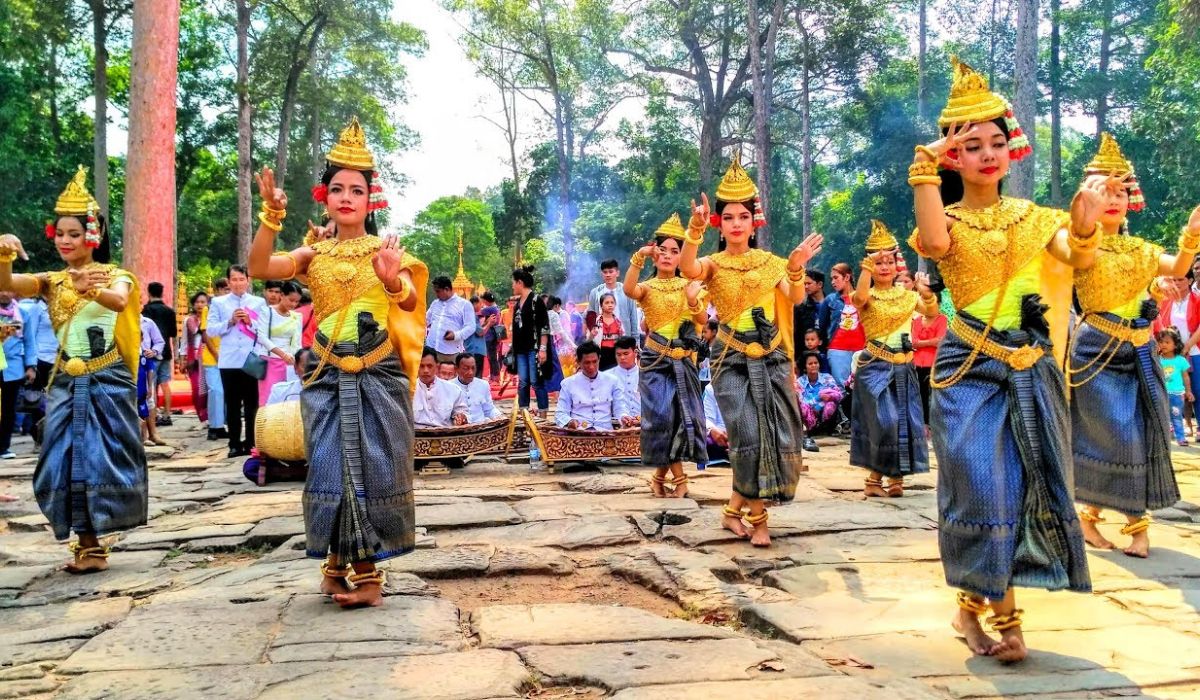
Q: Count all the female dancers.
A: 7